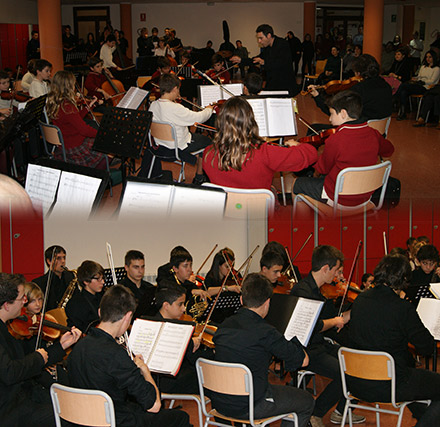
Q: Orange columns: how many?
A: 5